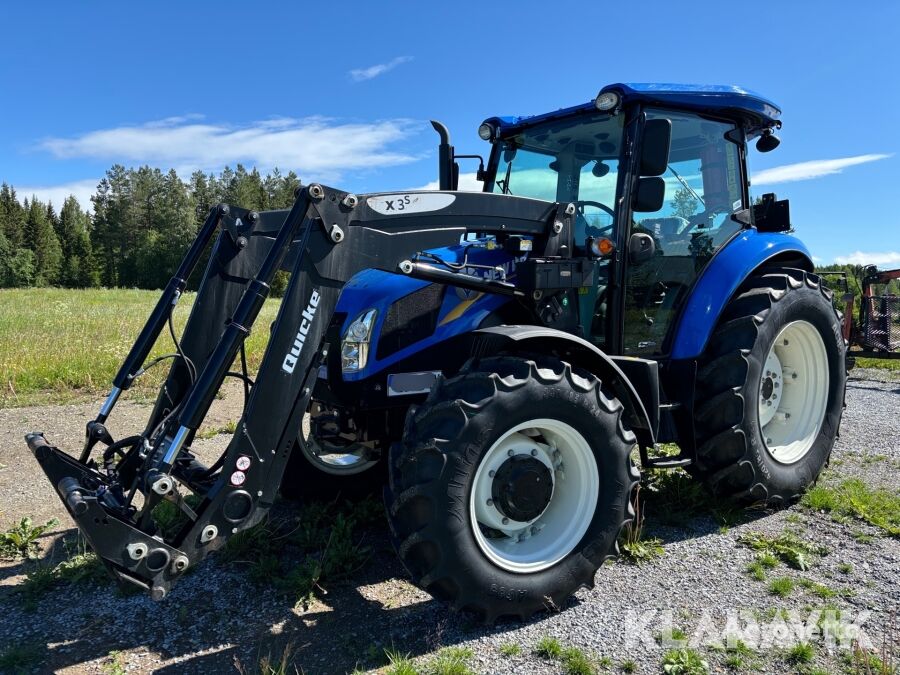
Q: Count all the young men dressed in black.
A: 0